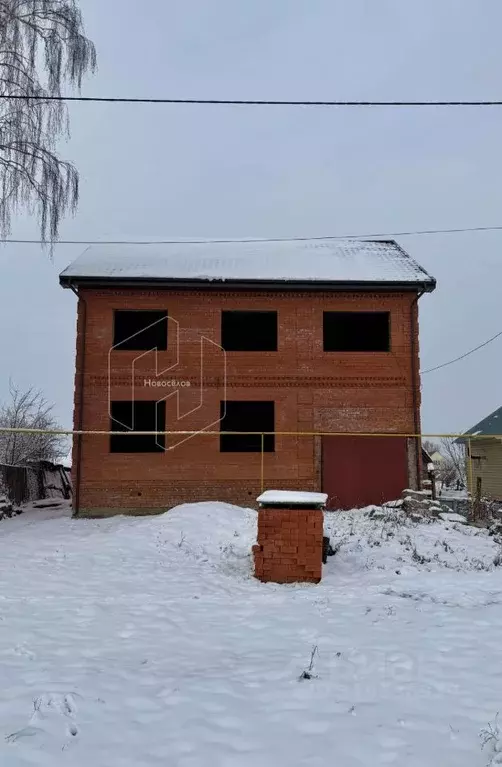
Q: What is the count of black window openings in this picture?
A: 5